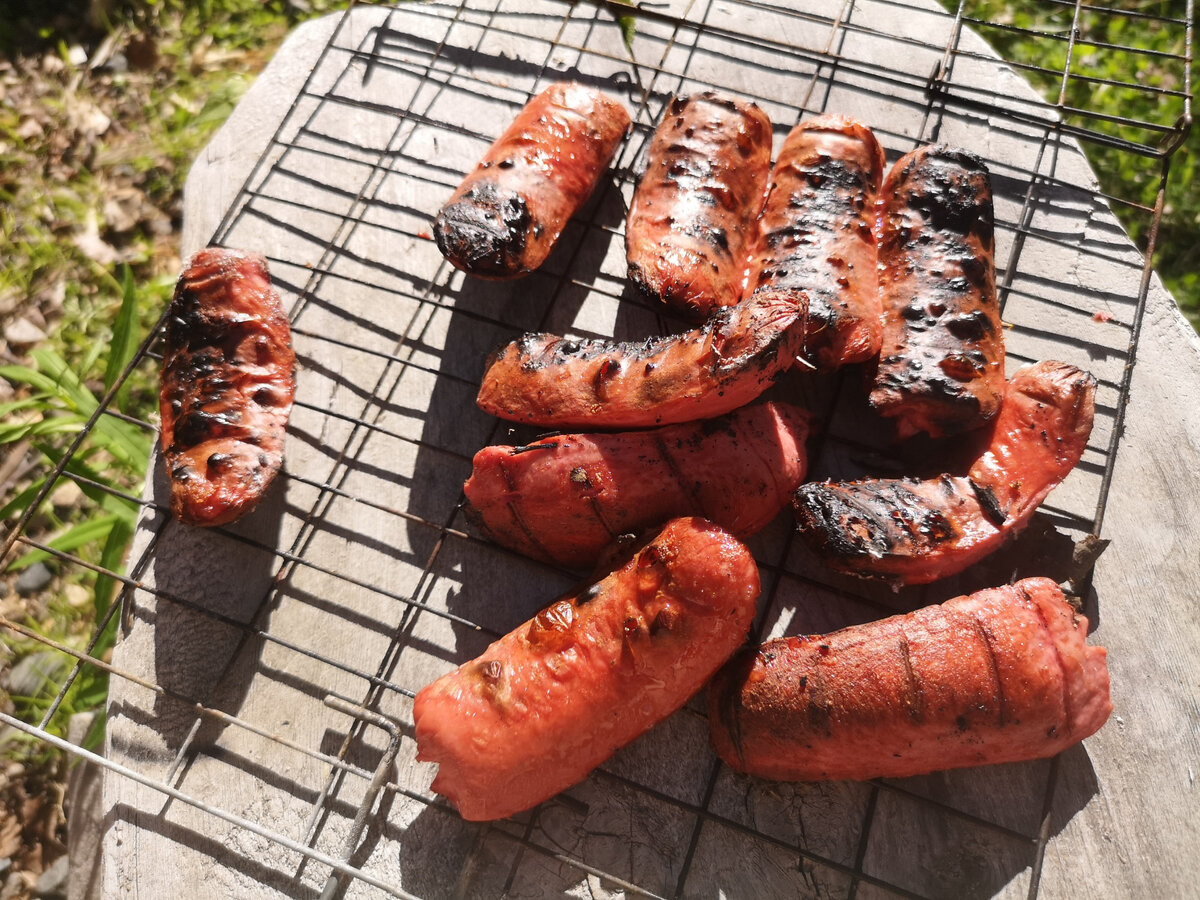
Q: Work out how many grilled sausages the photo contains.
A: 10